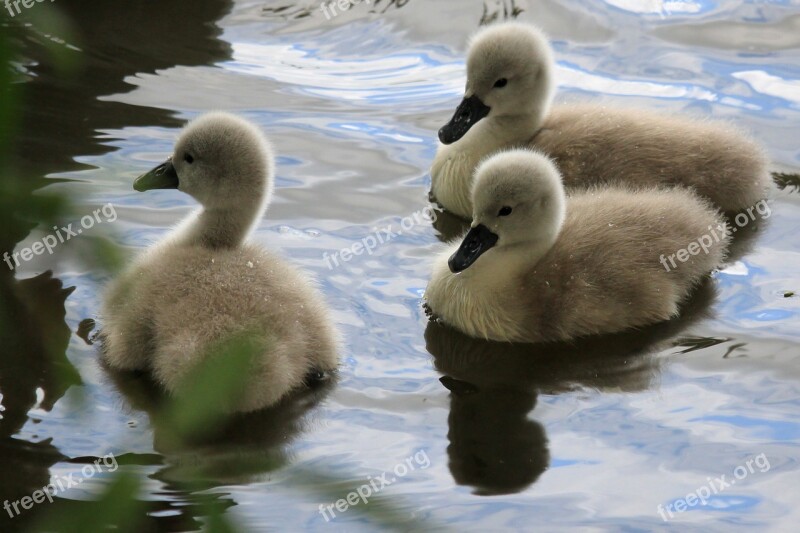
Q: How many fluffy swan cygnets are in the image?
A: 3